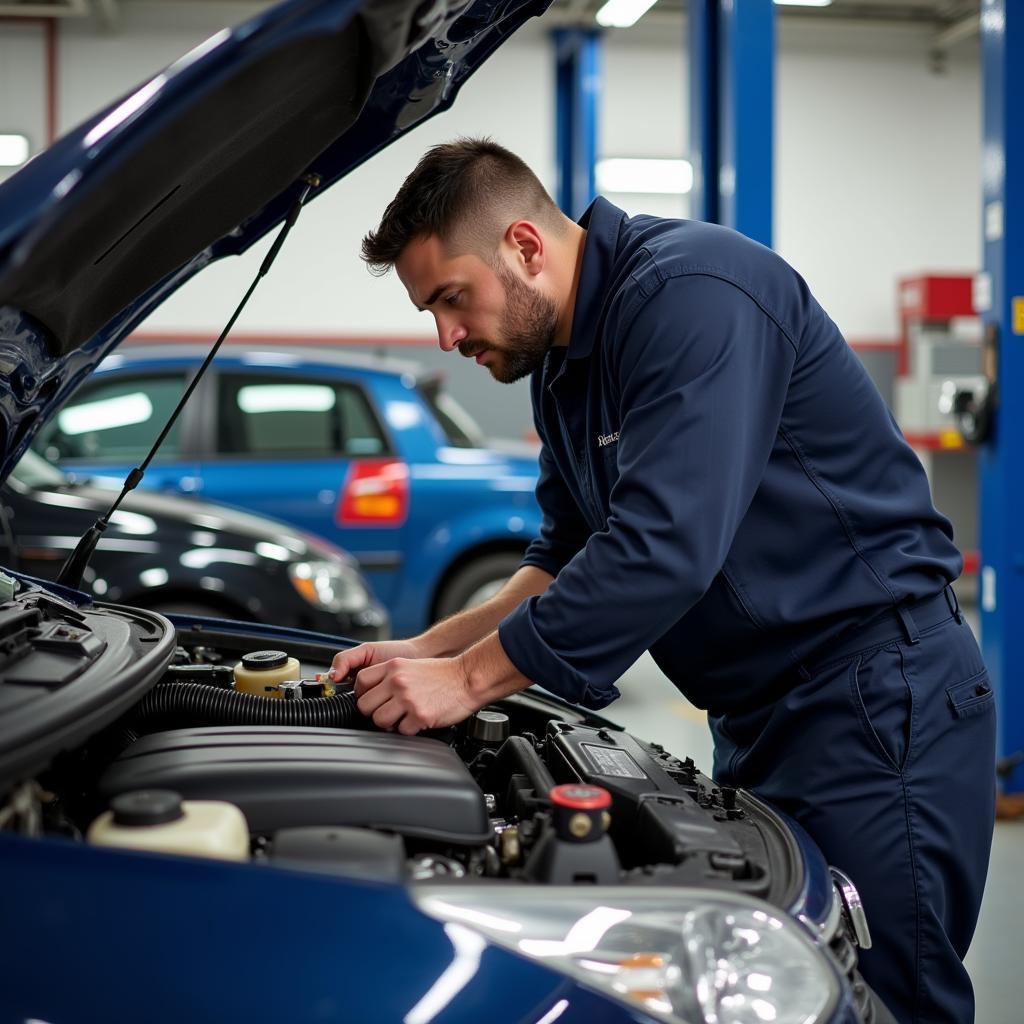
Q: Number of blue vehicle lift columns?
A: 3